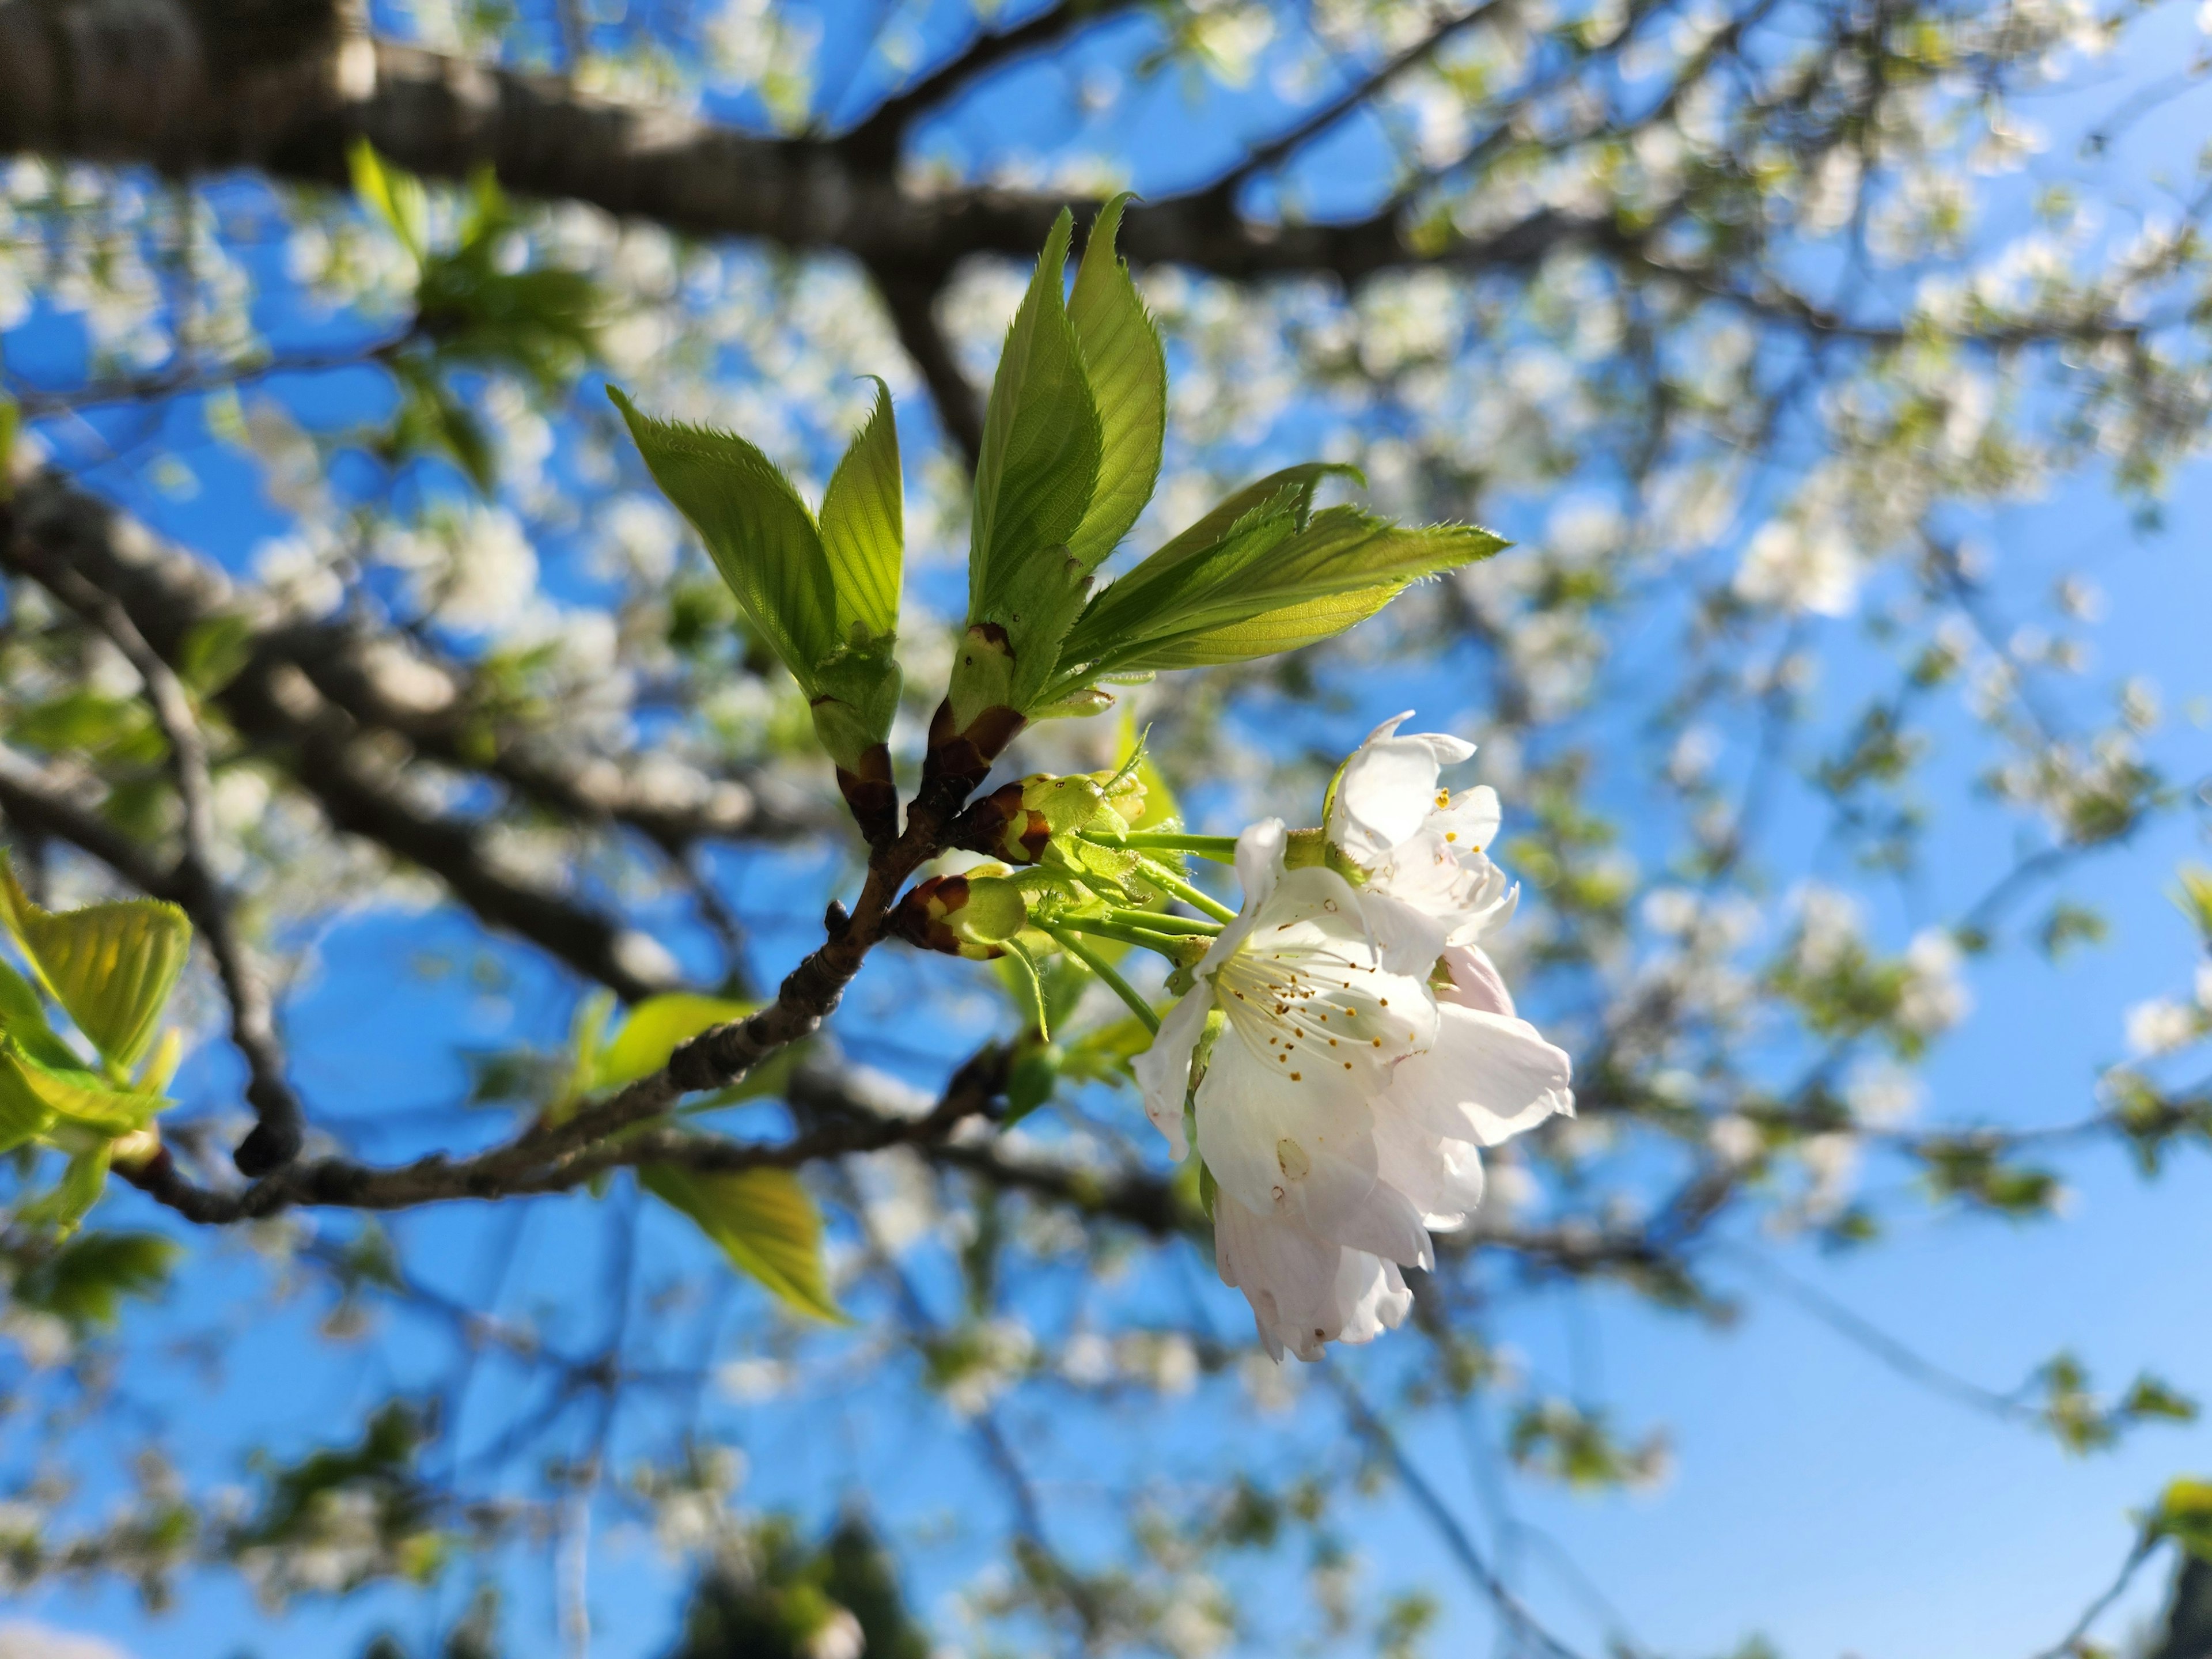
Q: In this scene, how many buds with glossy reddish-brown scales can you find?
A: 4